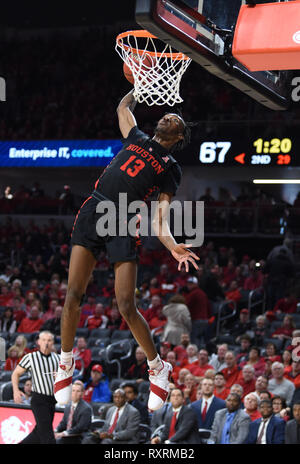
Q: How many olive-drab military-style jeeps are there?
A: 0